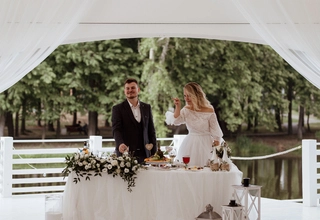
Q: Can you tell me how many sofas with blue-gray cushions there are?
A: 0